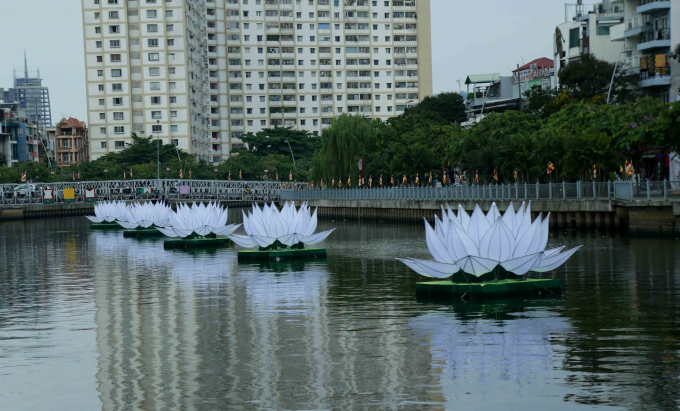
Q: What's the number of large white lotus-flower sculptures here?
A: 5